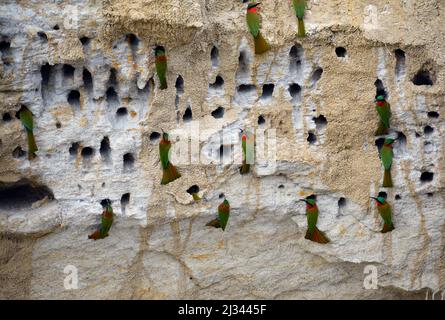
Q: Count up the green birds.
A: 12